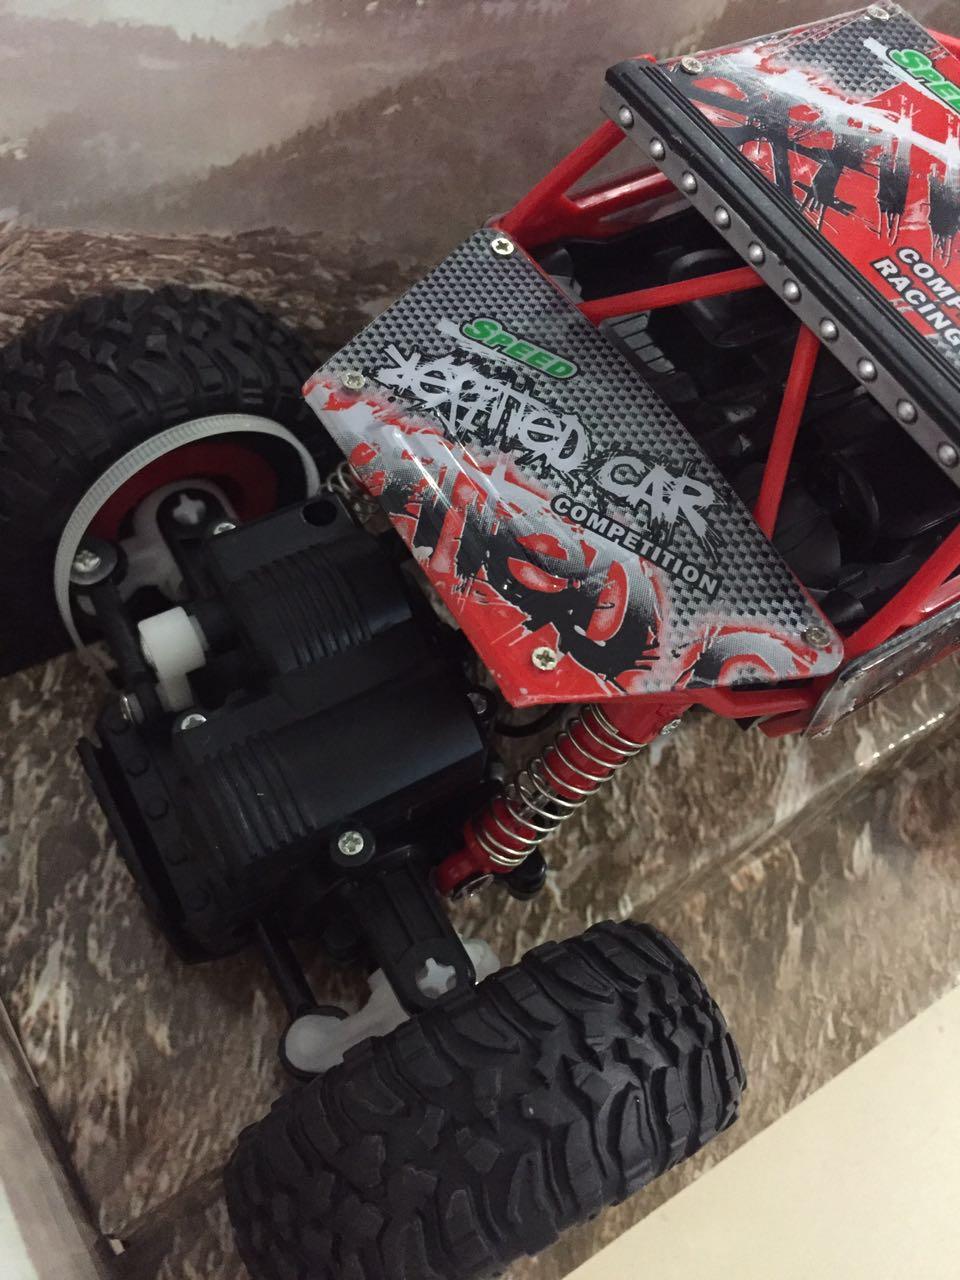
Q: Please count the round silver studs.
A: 10